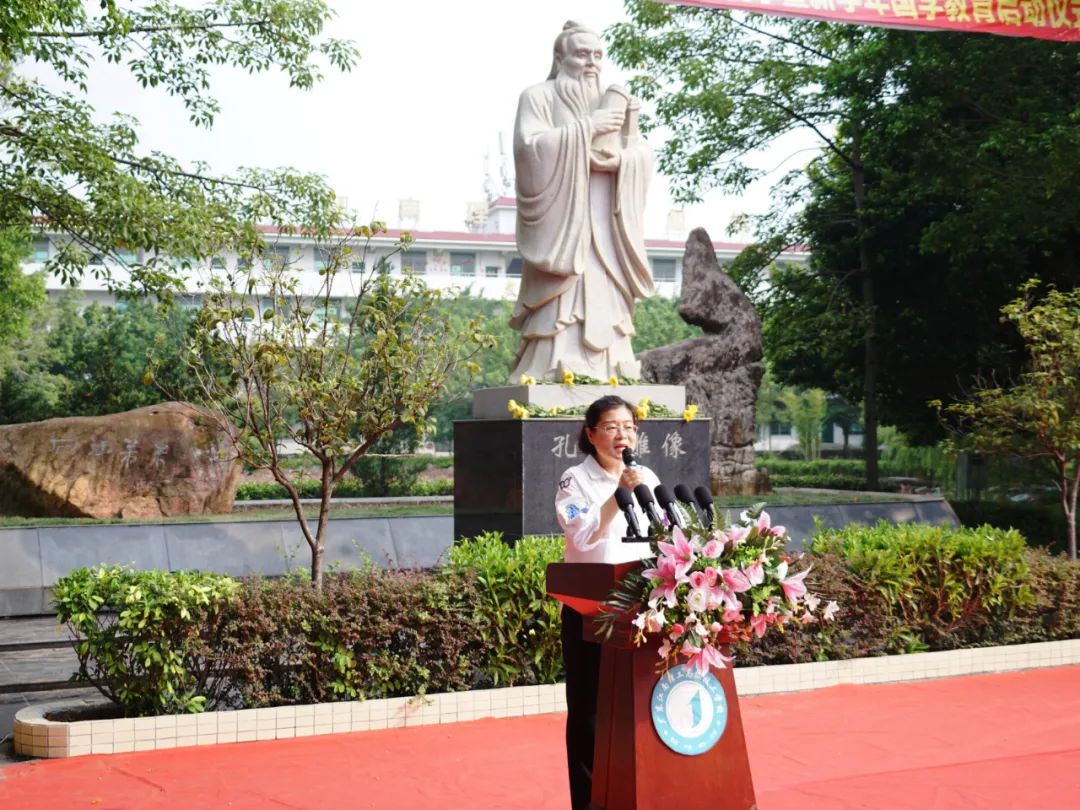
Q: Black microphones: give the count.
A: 6